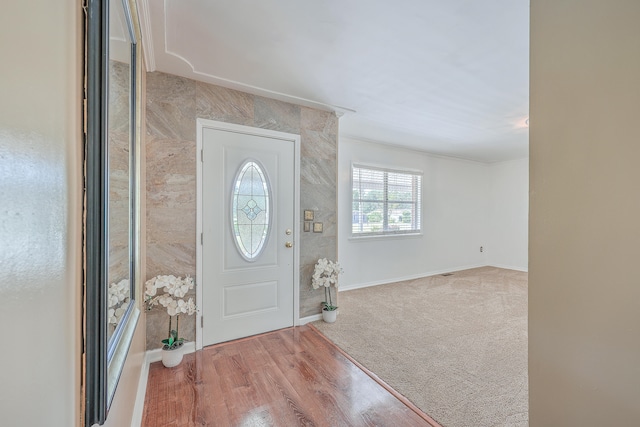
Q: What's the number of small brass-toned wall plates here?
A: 3